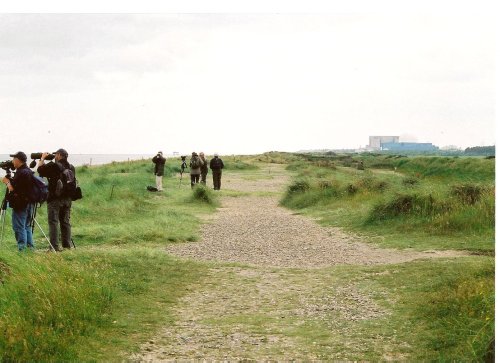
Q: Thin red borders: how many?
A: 0